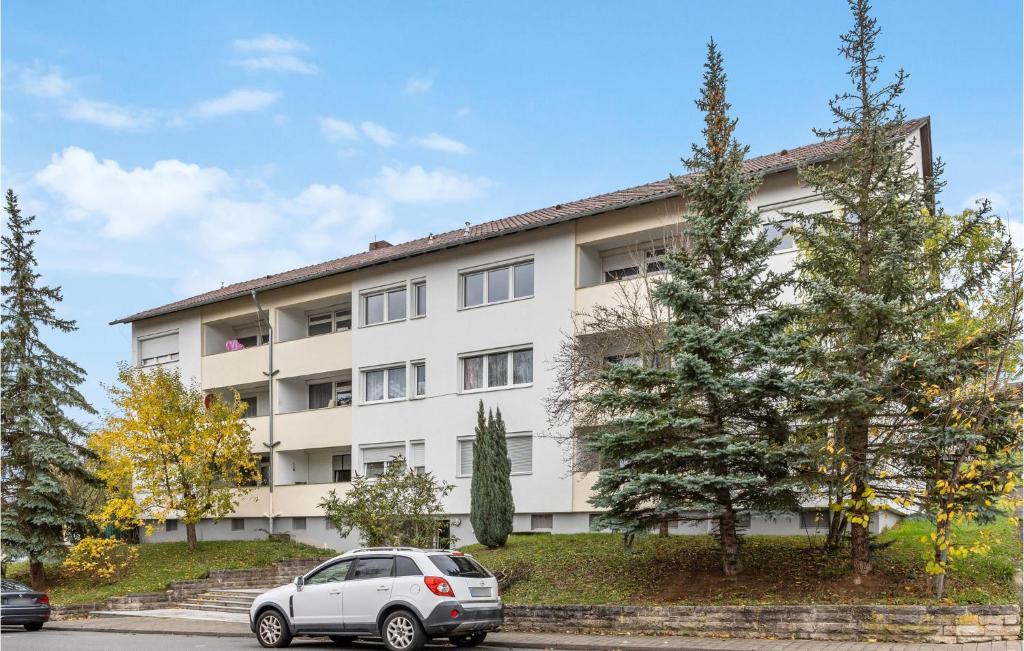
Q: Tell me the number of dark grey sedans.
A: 1